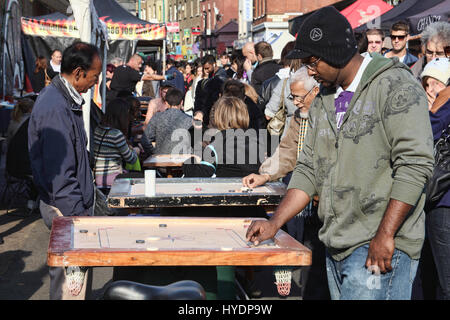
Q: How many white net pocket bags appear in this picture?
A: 2